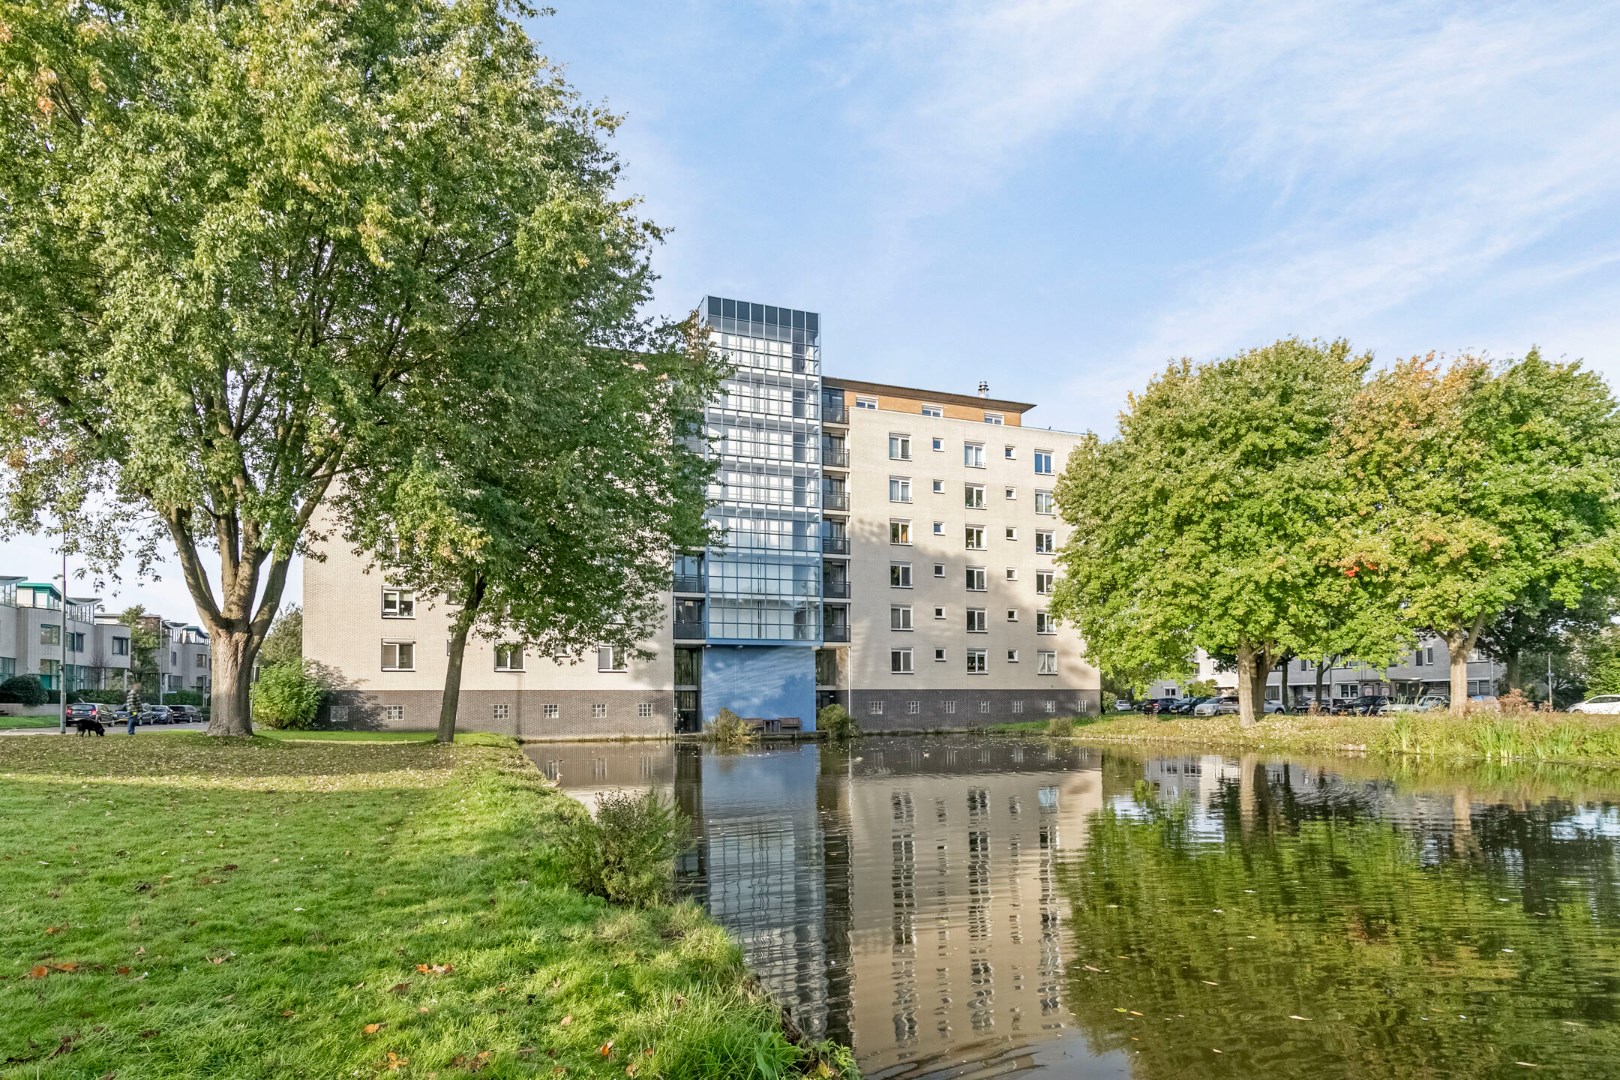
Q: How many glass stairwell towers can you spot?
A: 1